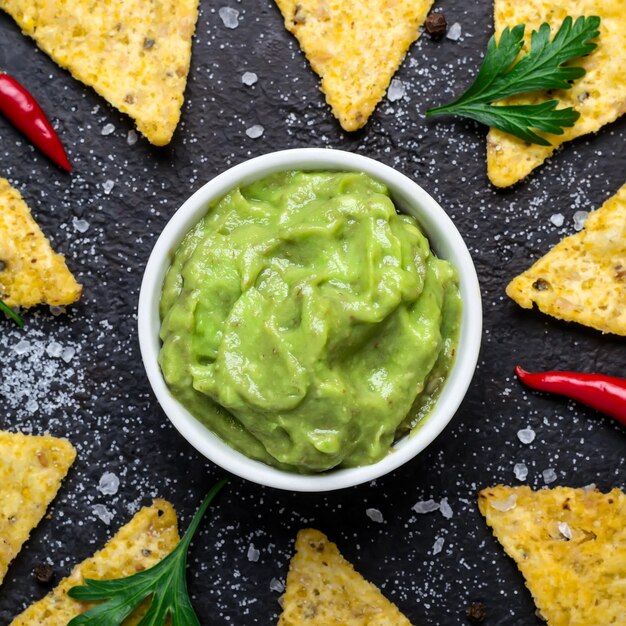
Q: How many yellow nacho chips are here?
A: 9